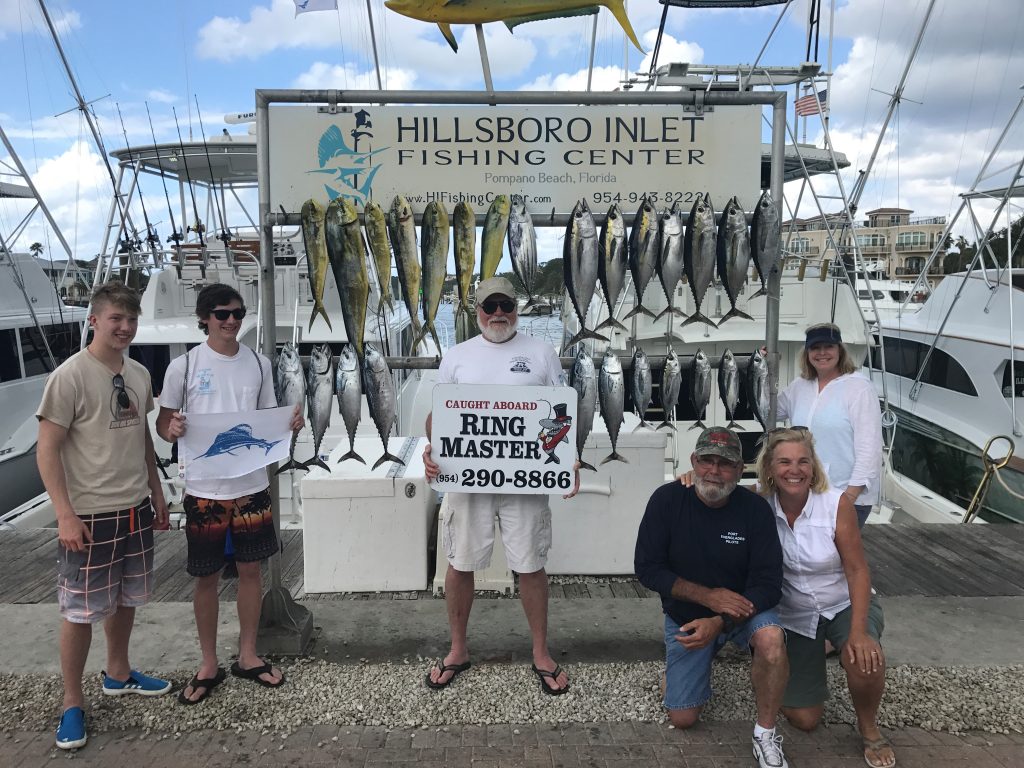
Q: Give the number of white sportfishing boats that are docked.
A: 4